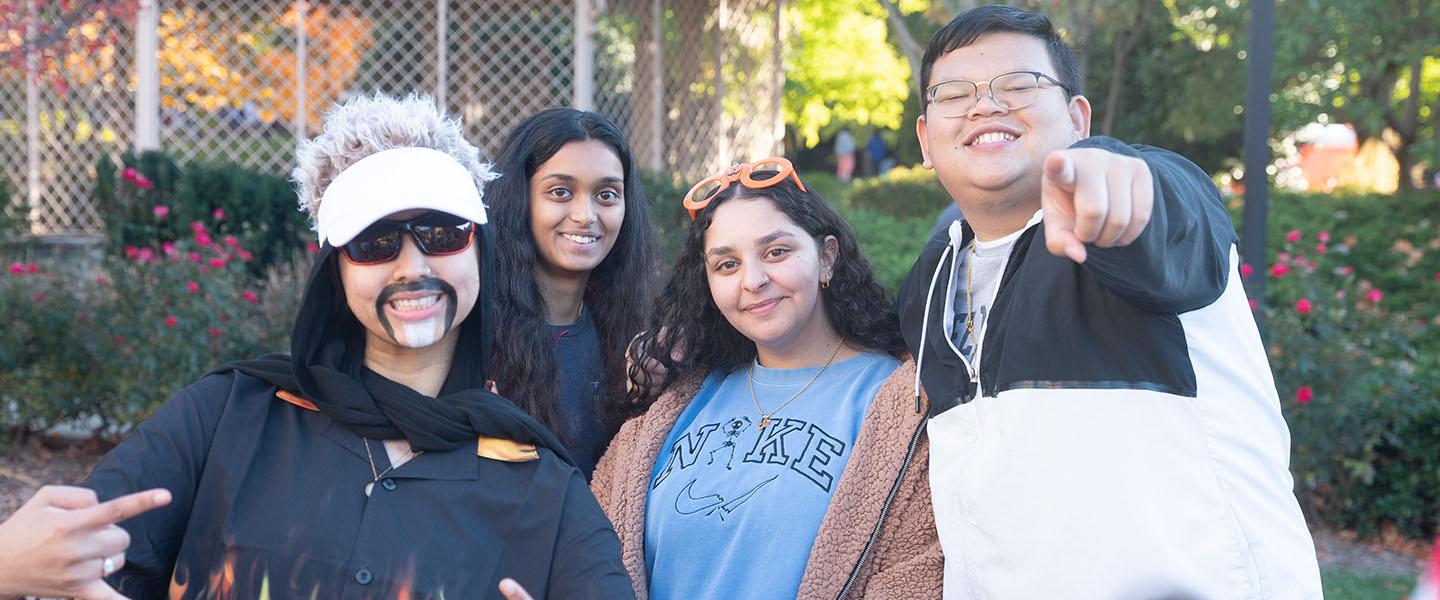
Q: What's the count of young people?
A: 4